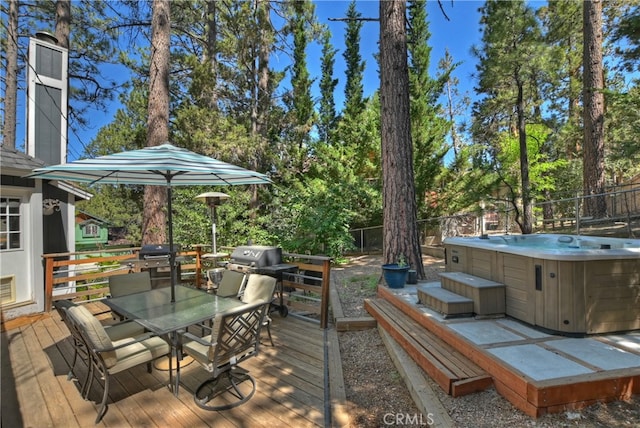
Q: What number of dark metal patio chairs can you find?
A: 6